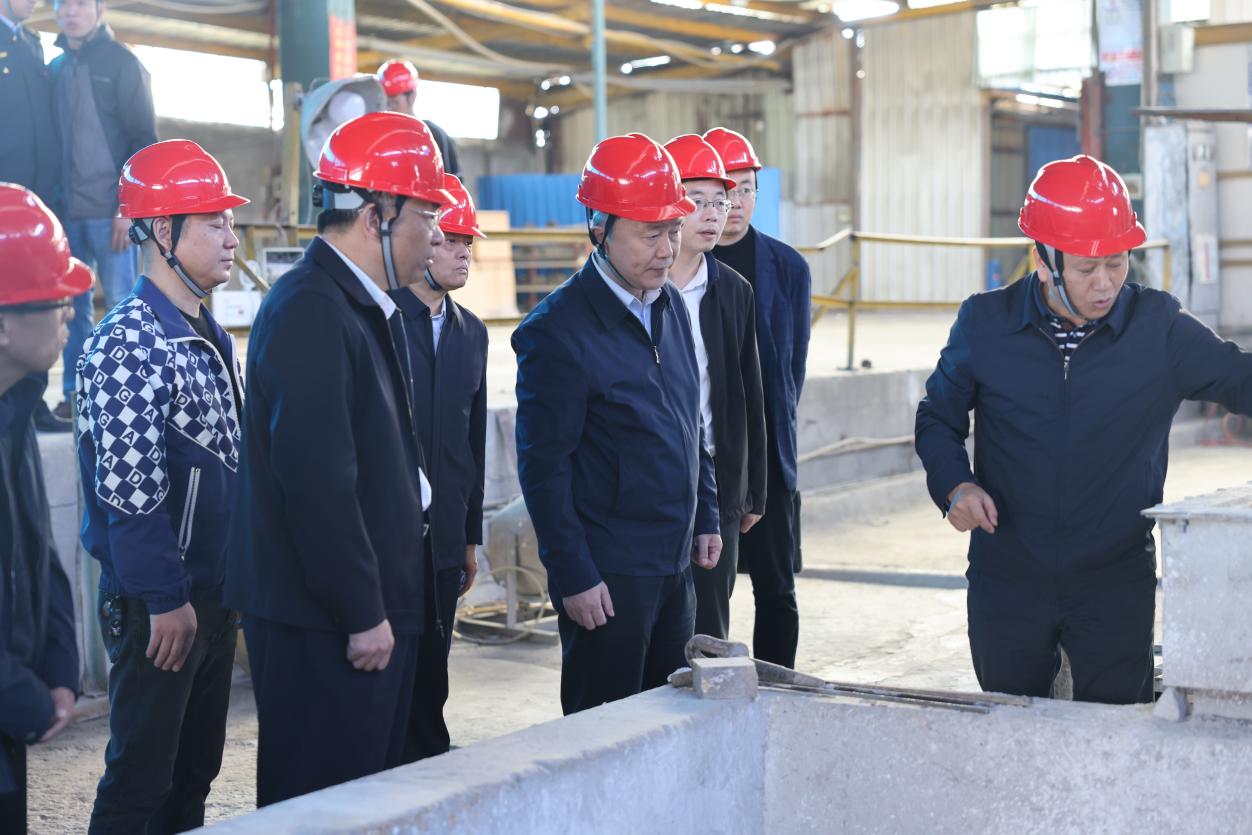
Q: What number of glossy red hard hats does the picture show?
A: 9